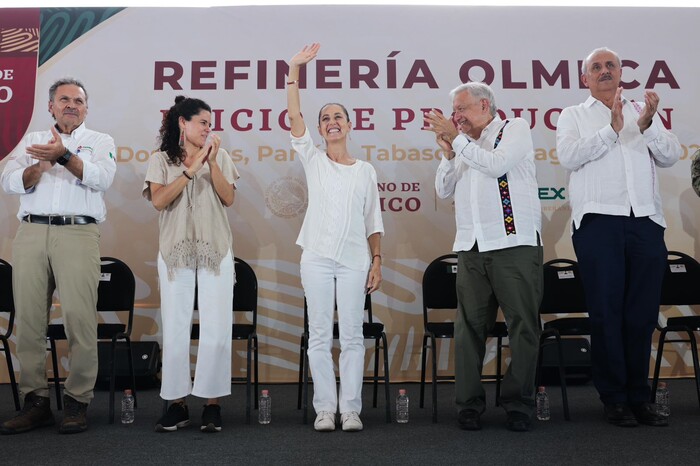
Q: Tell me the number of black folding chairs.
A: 7